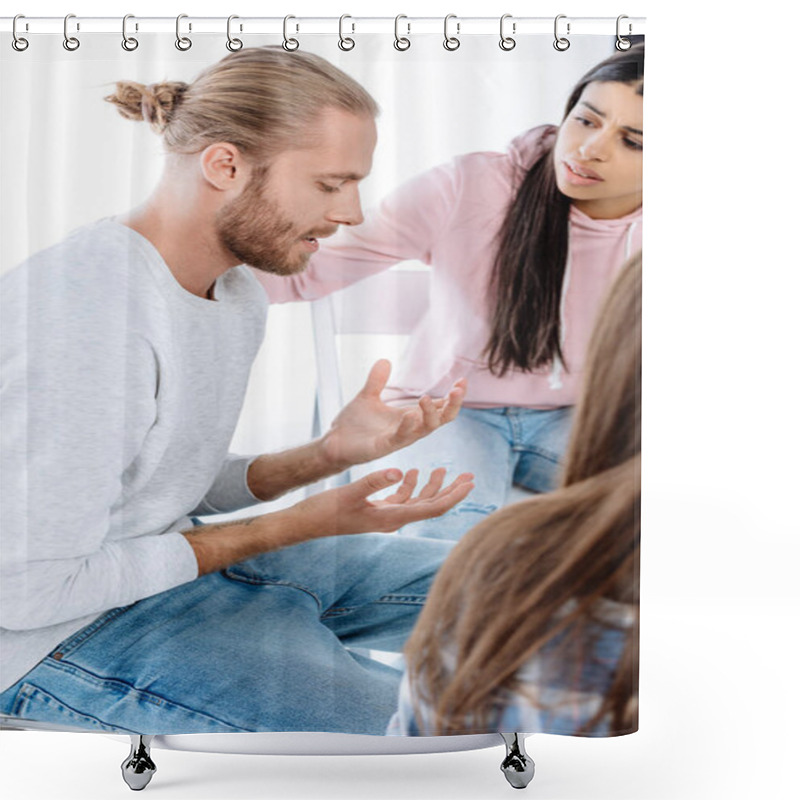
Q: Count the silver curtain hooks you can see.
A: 12